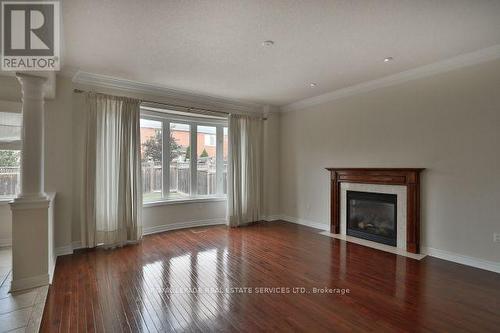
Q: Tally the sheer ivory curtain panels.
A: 2